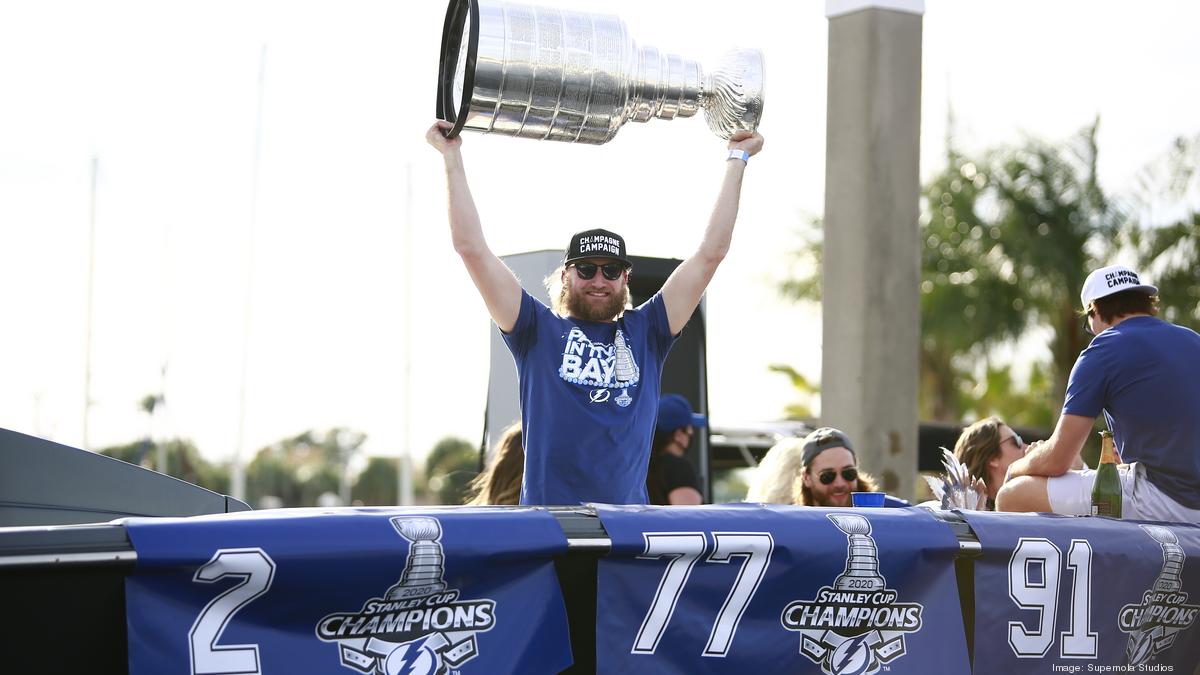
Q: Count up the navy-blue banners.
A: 3